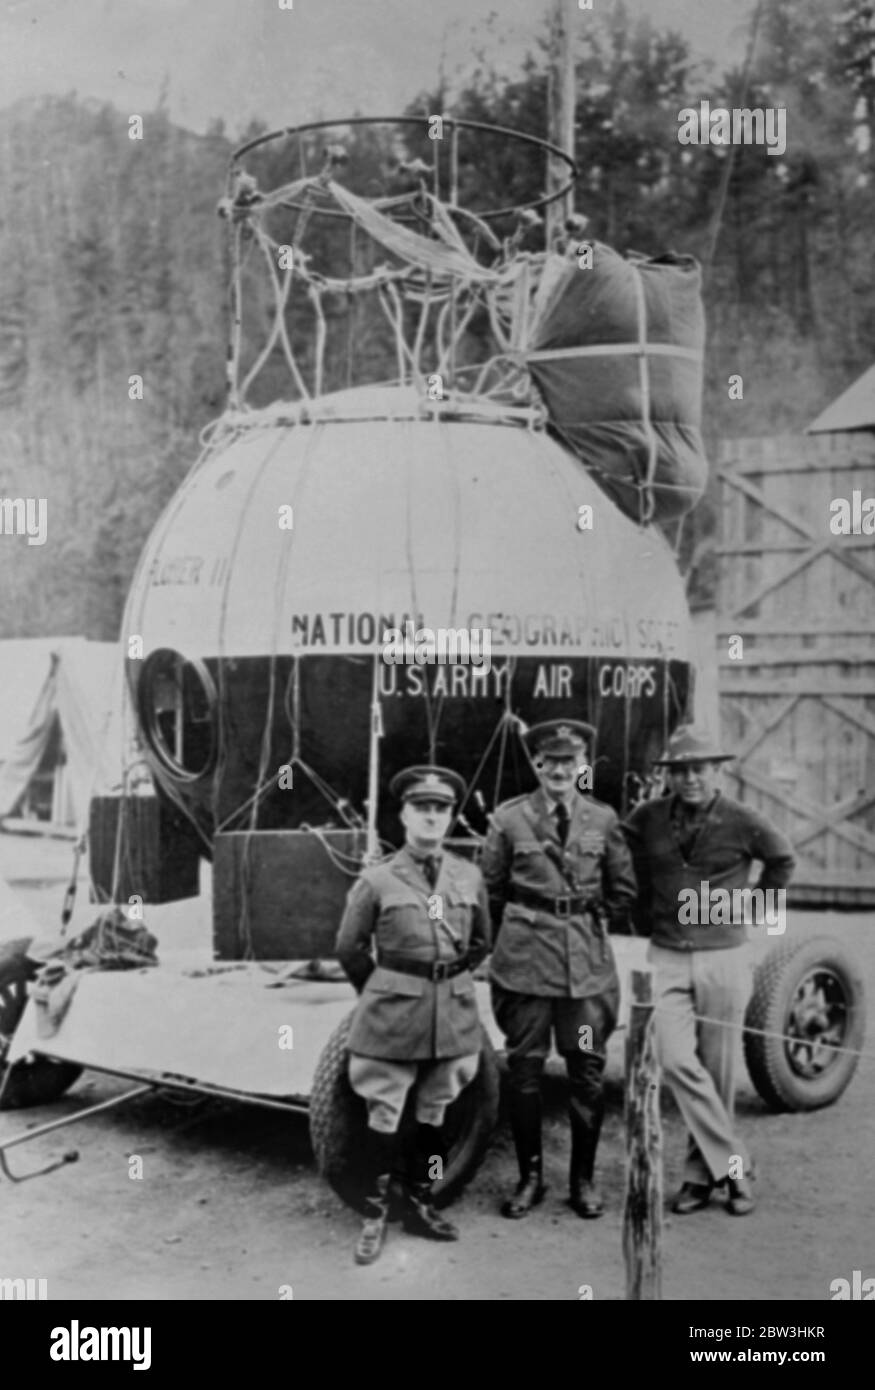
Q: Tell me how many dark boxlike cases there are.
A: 2